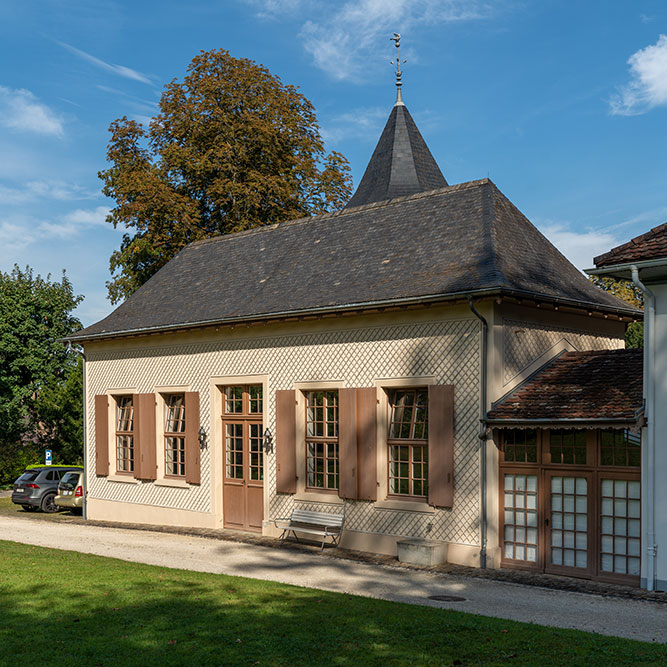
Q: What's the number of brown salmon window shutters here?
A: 8